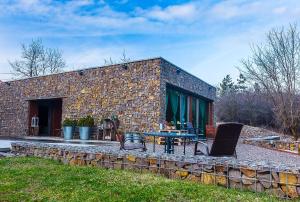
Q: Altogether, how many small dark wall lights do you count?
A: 5